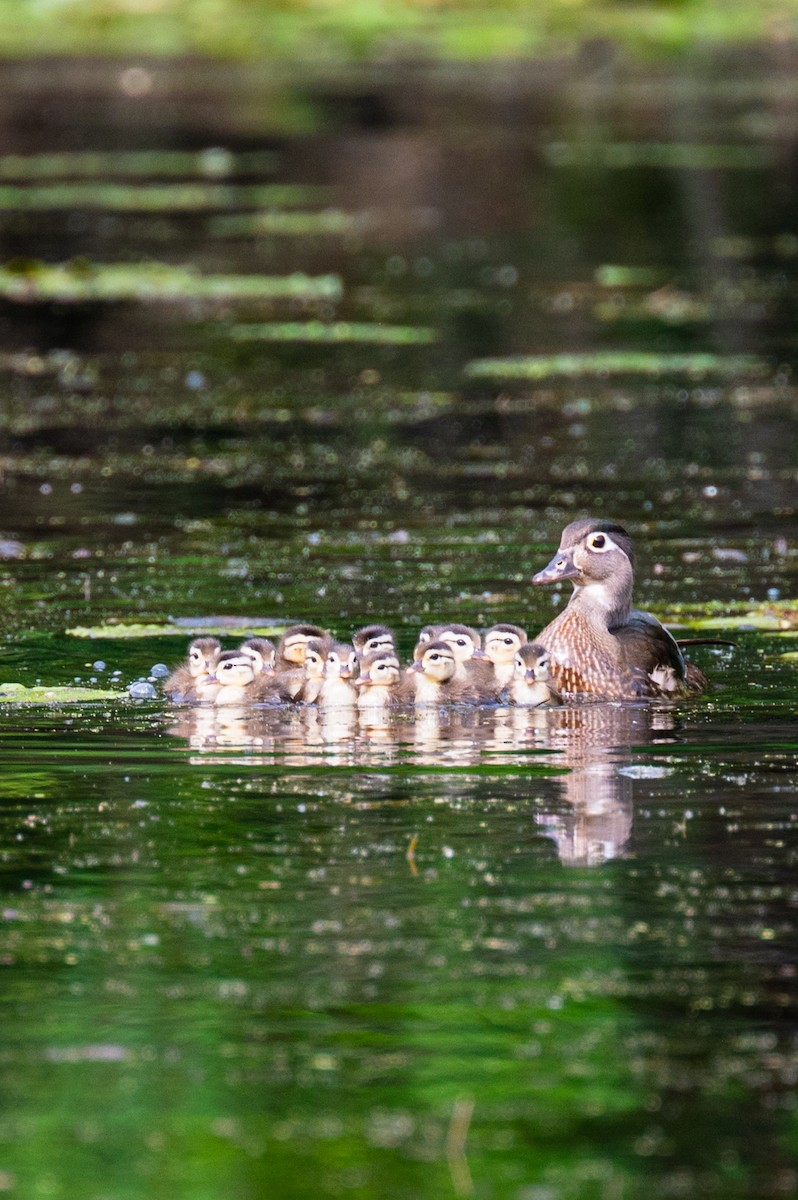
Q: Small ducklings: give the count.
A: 13